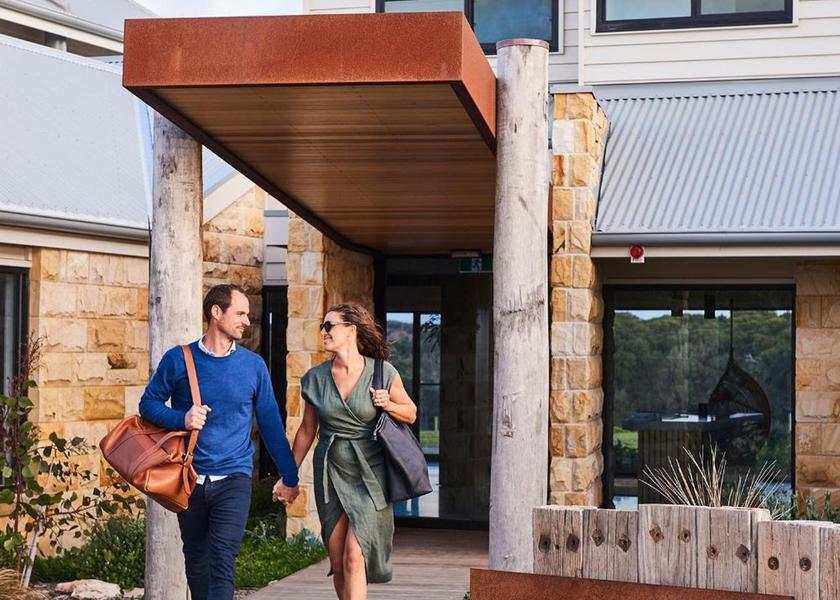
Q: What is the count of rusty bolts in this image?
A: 10